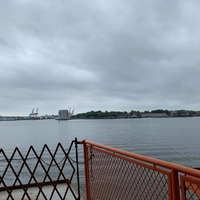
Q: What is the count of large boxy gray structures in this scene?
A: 1